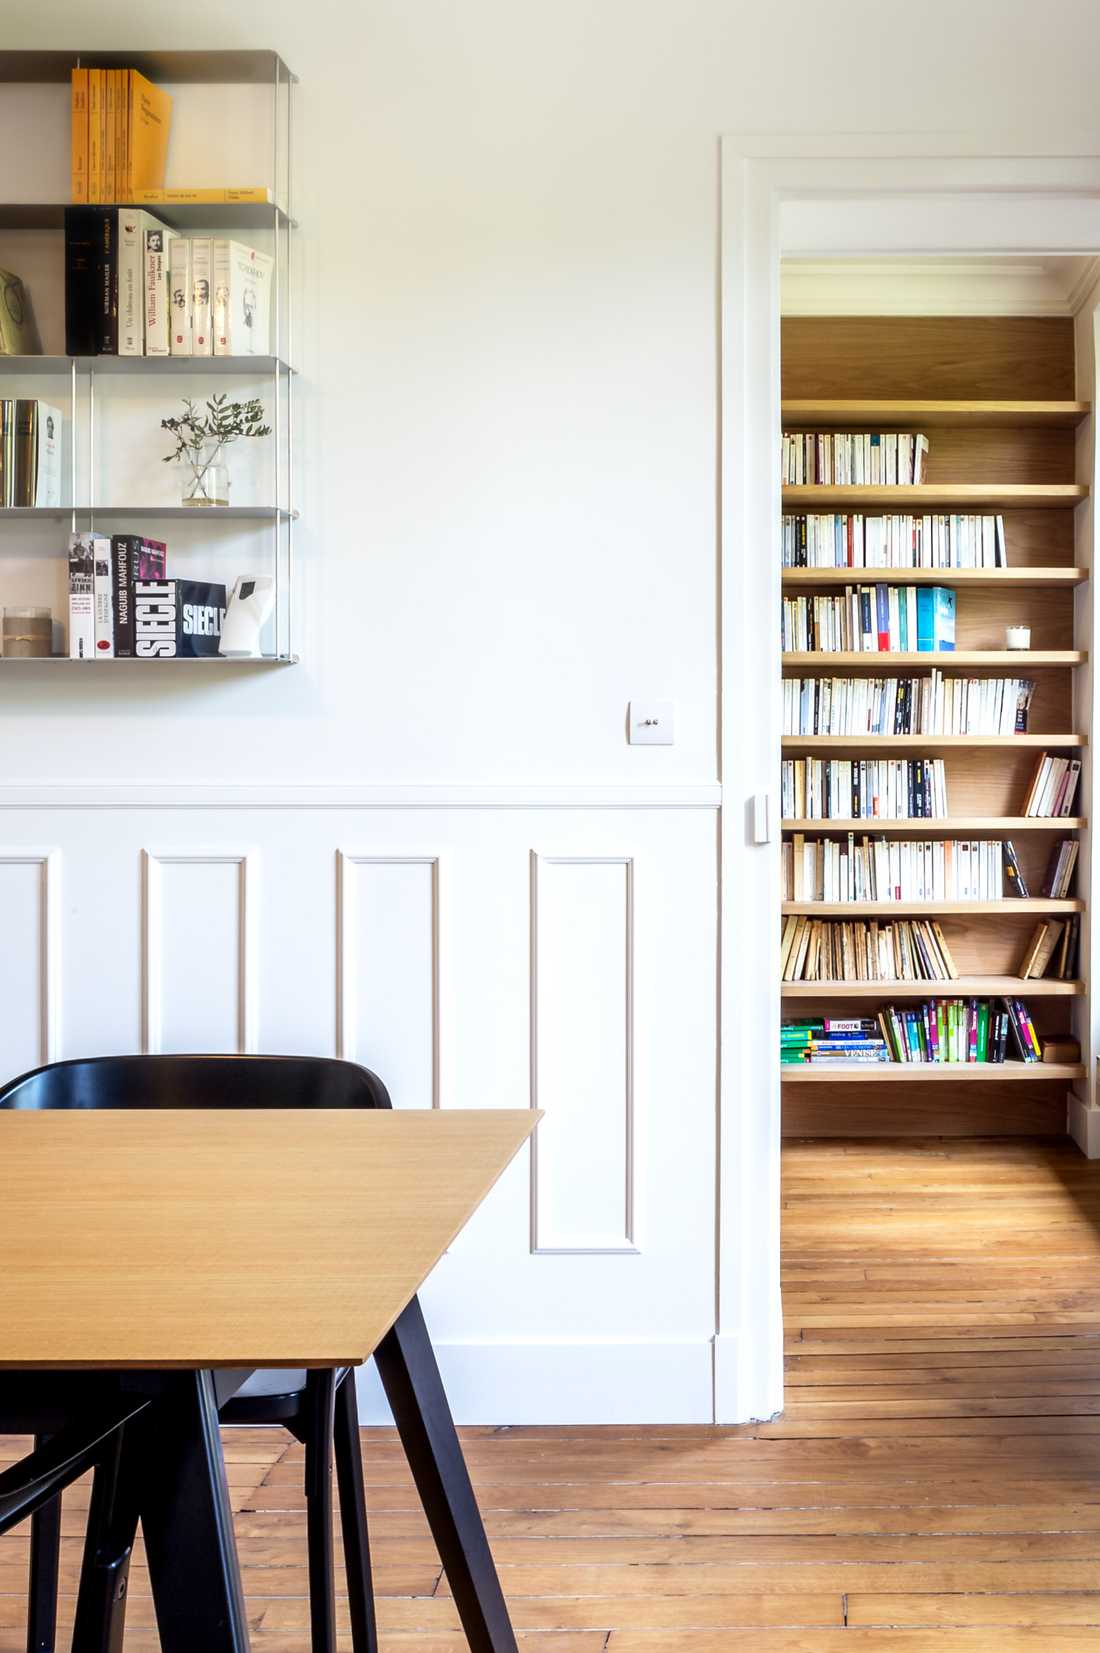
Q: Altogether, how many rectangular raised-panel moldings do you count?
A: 4